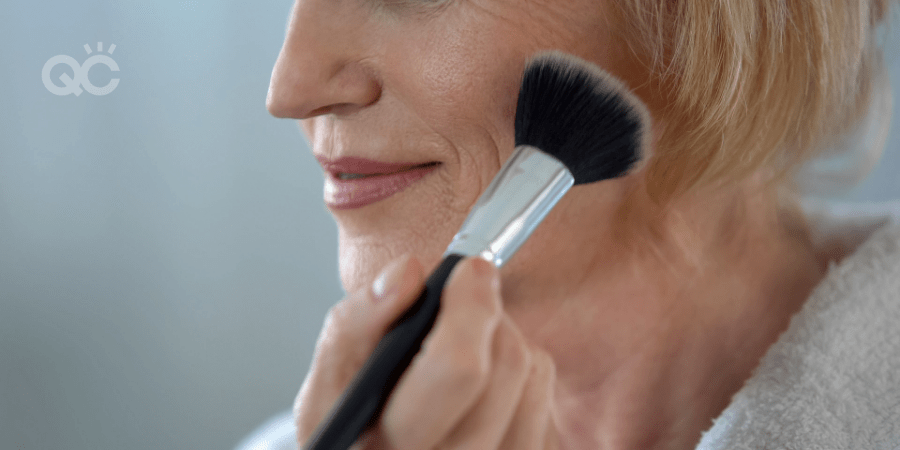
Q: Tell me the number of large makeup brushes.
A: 1